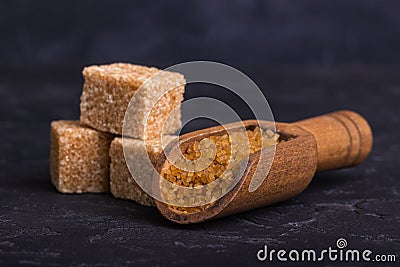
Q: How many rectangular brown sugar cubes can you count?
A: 3